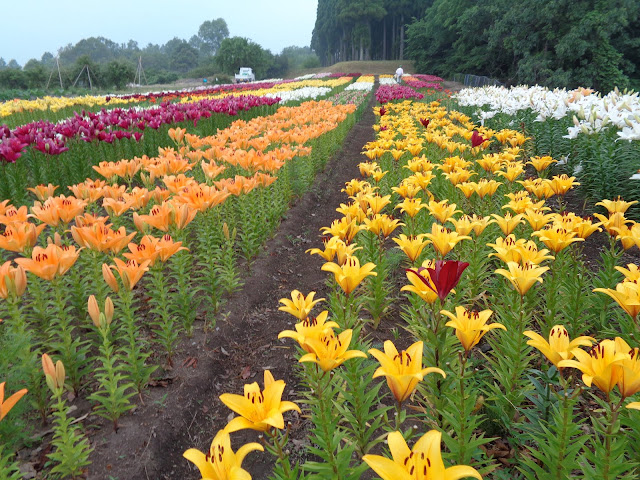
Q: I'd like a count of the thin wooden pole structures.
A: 3